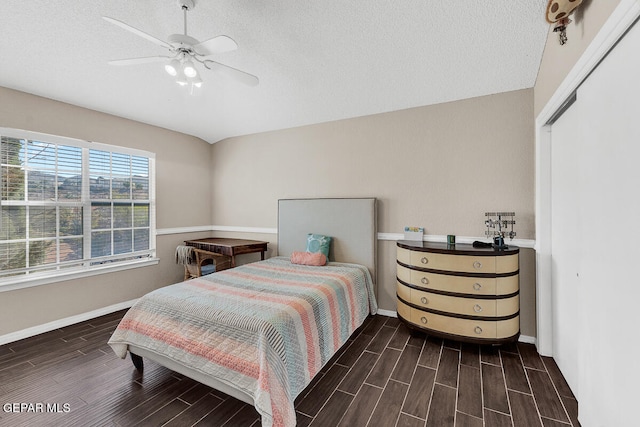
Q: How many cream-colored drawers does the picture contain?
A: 4